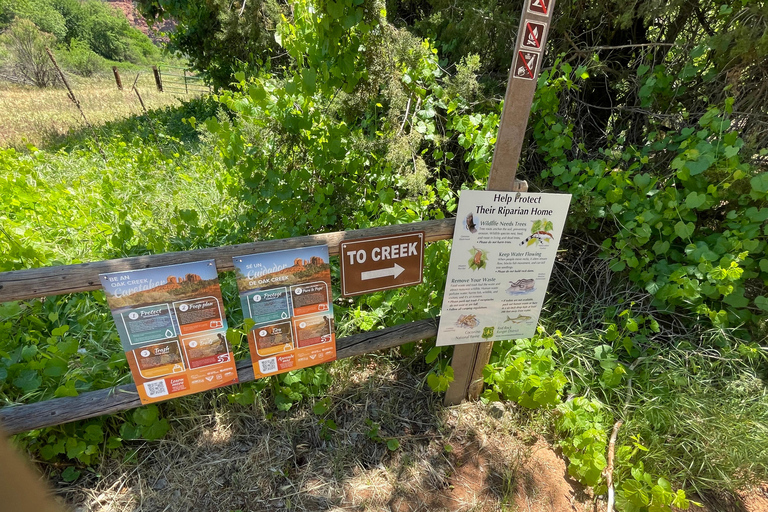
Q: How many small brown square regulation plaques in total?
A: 3